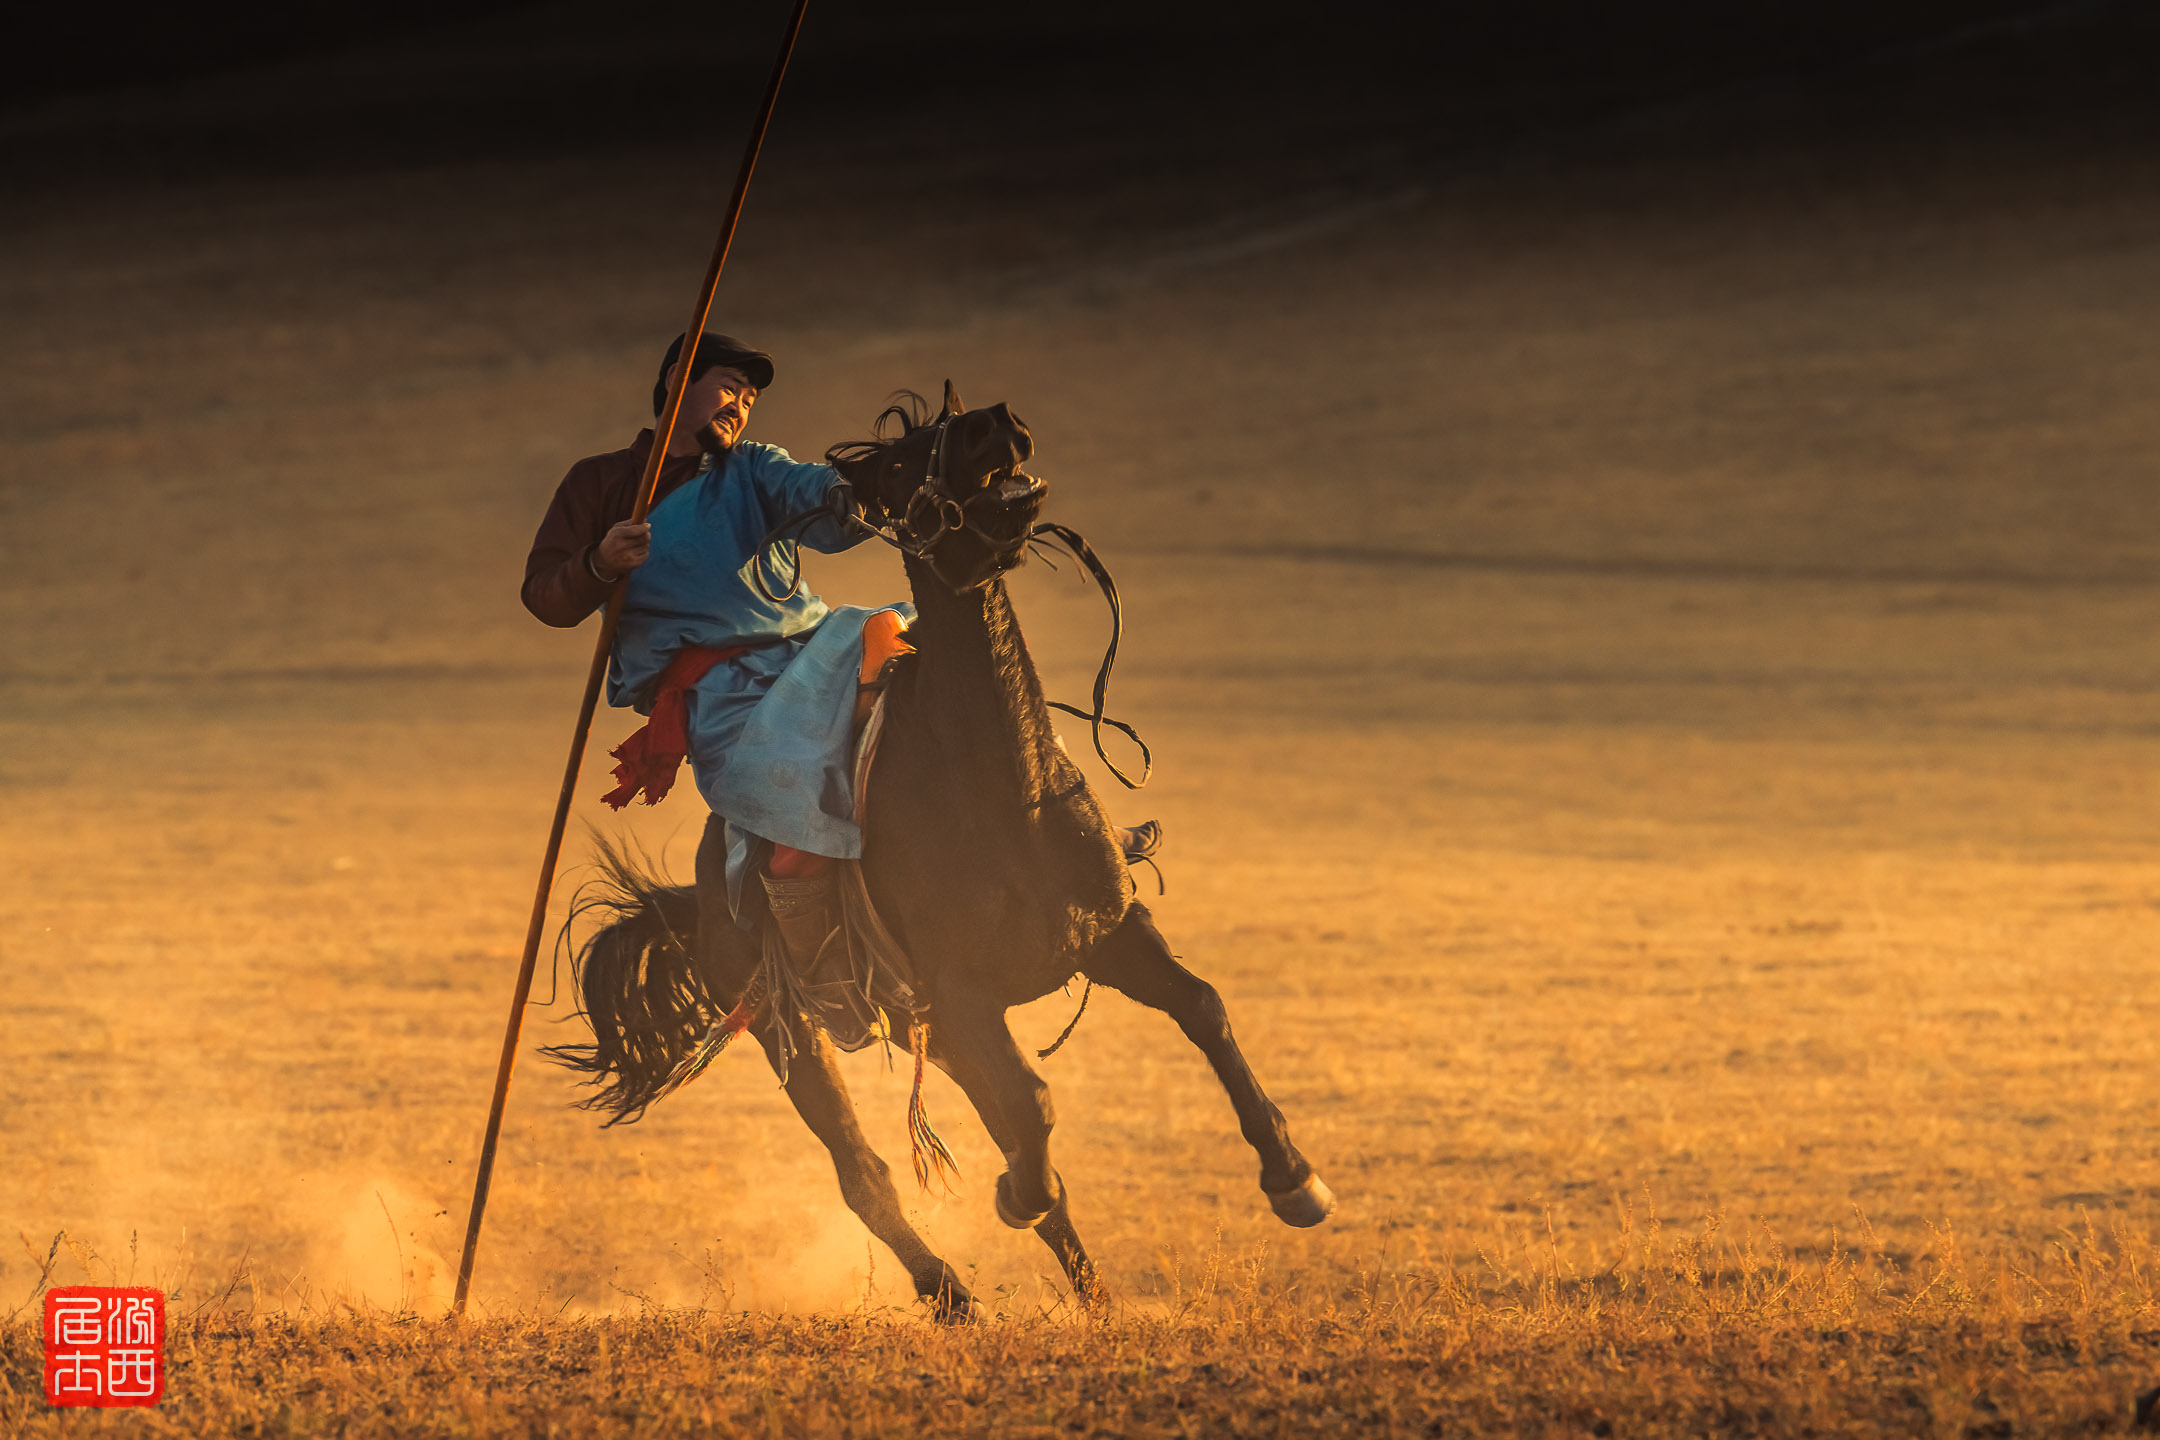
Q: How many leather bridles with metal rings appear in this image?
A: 1